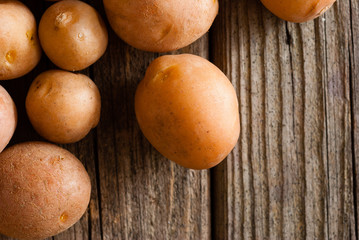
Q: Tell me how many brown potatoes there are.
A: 8